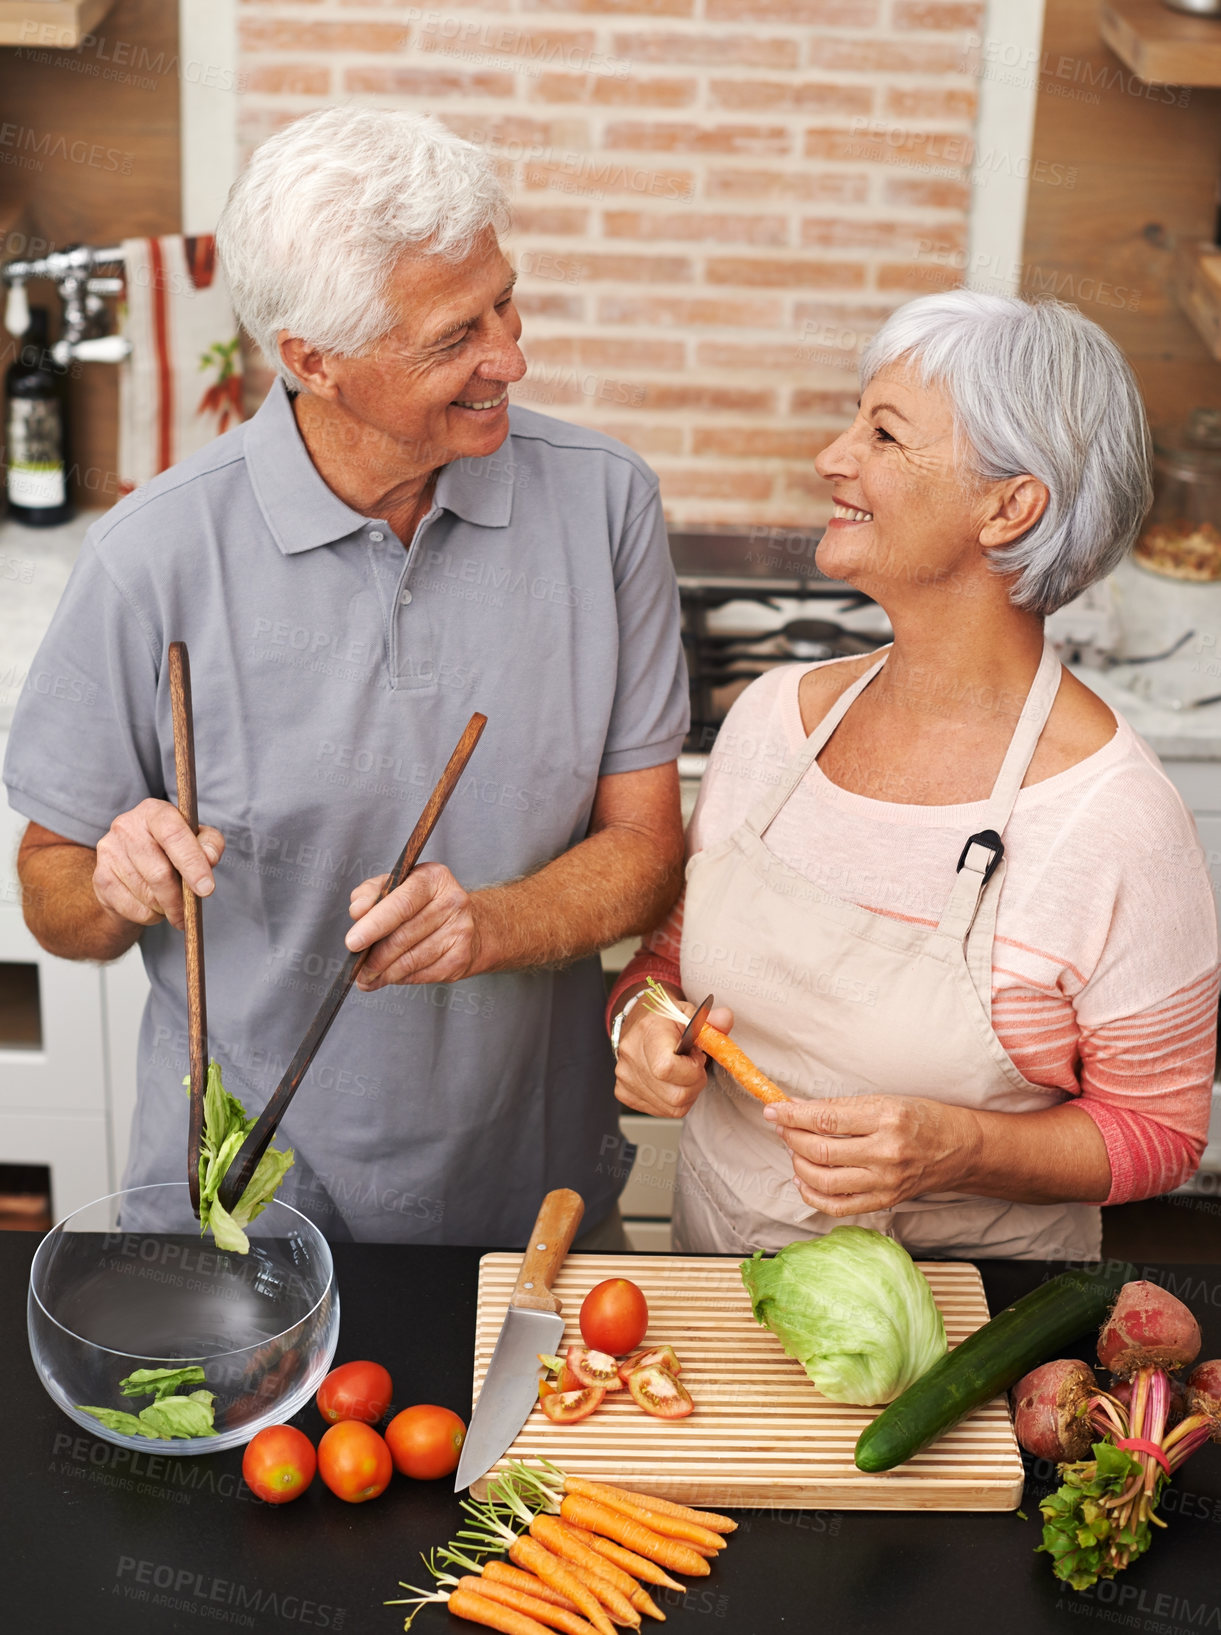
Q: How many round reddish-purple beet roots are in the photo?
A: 4